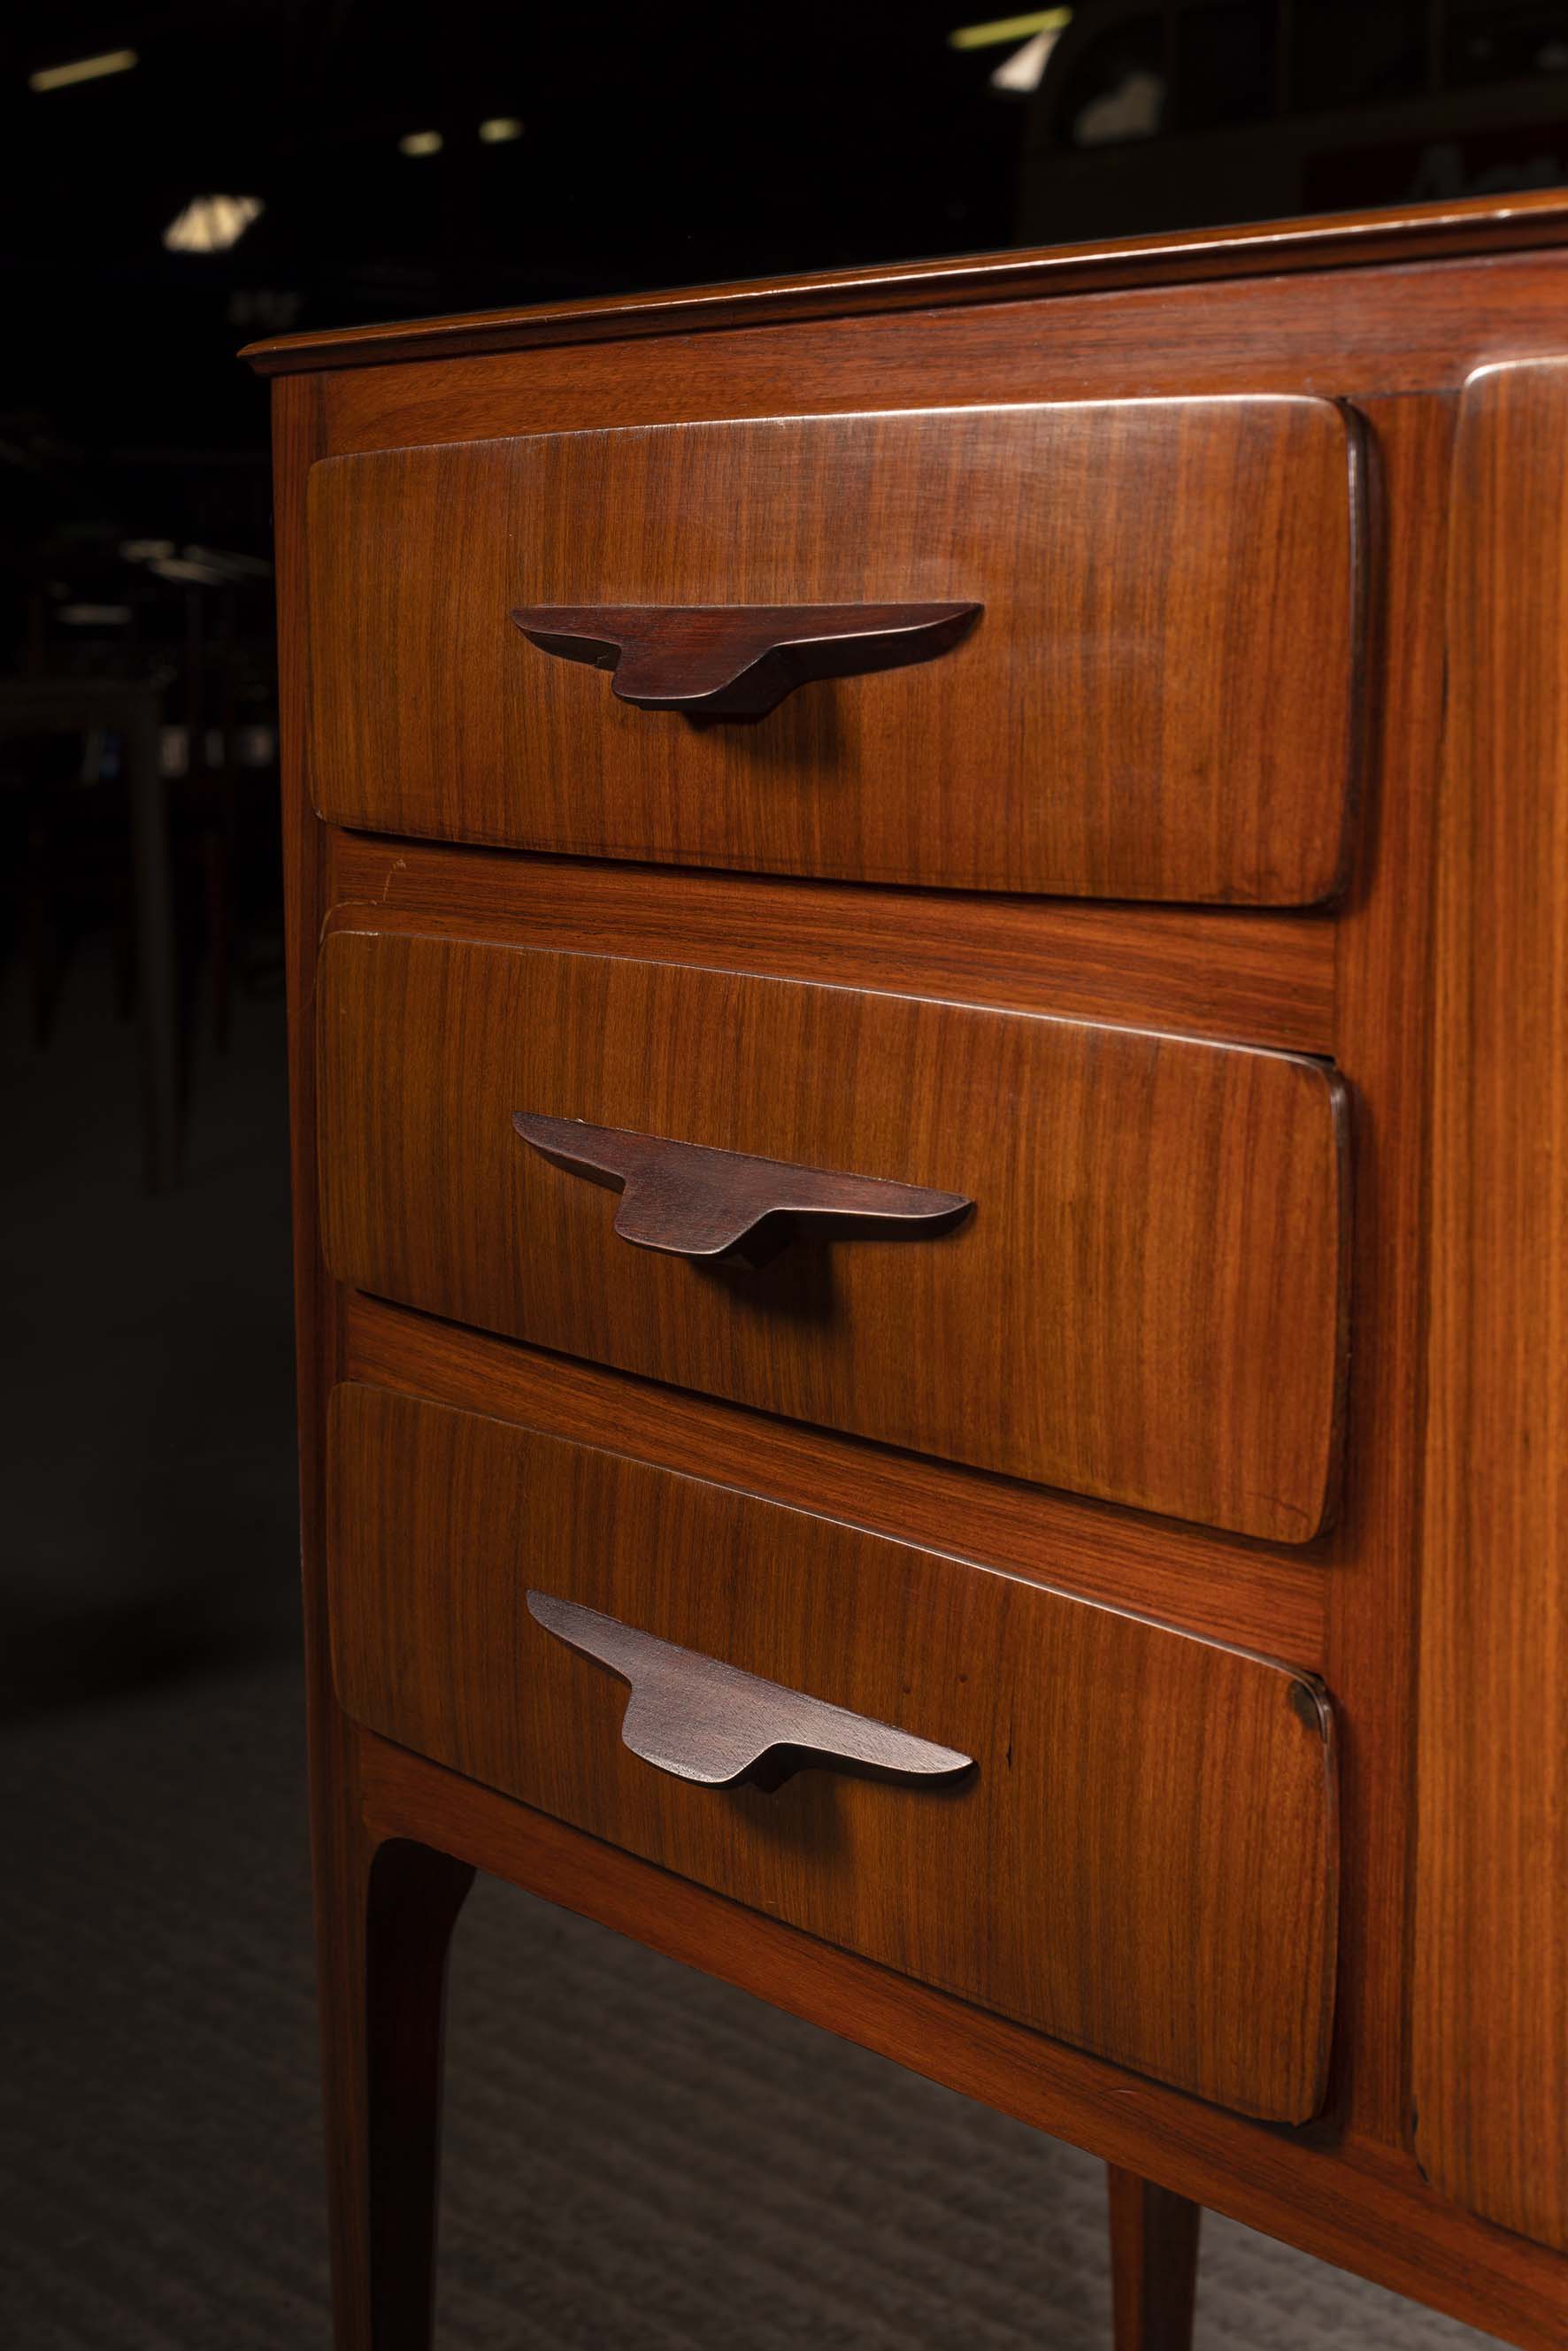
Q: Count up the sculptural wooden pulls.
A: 3